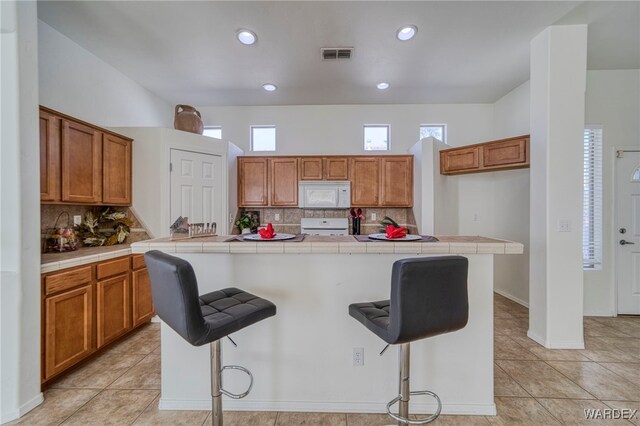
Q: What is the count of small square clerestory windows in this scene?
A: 4